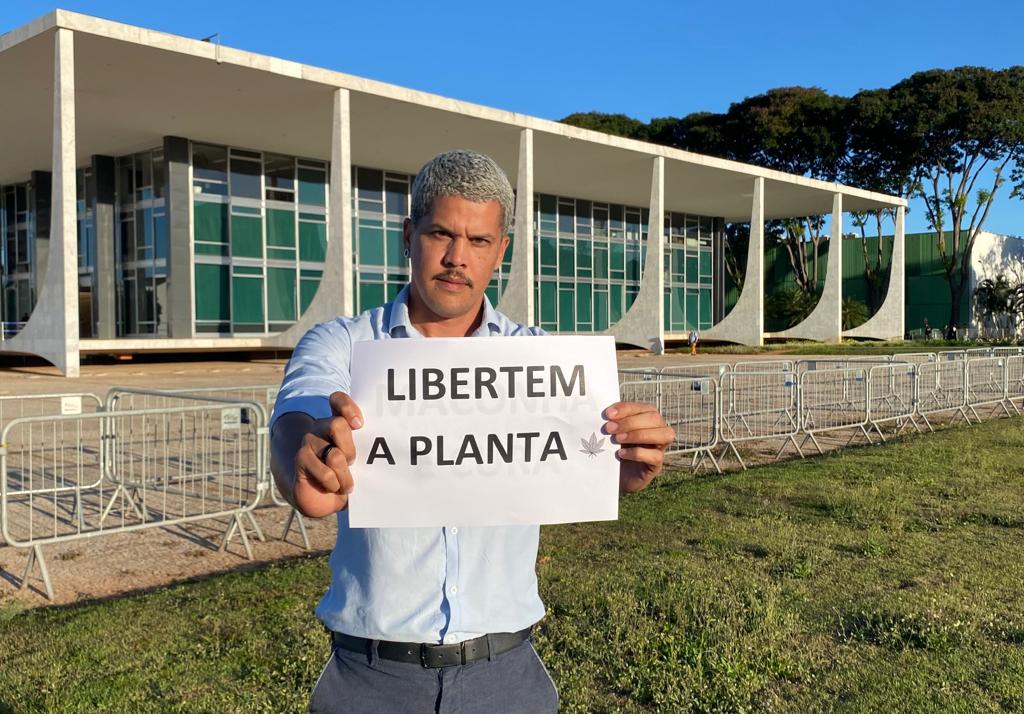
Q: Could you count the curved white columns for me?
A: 7